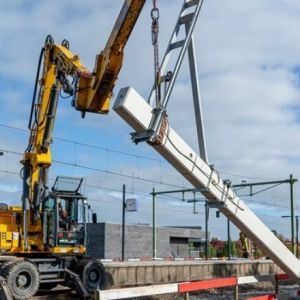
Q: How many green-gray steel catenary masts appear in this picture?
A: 2